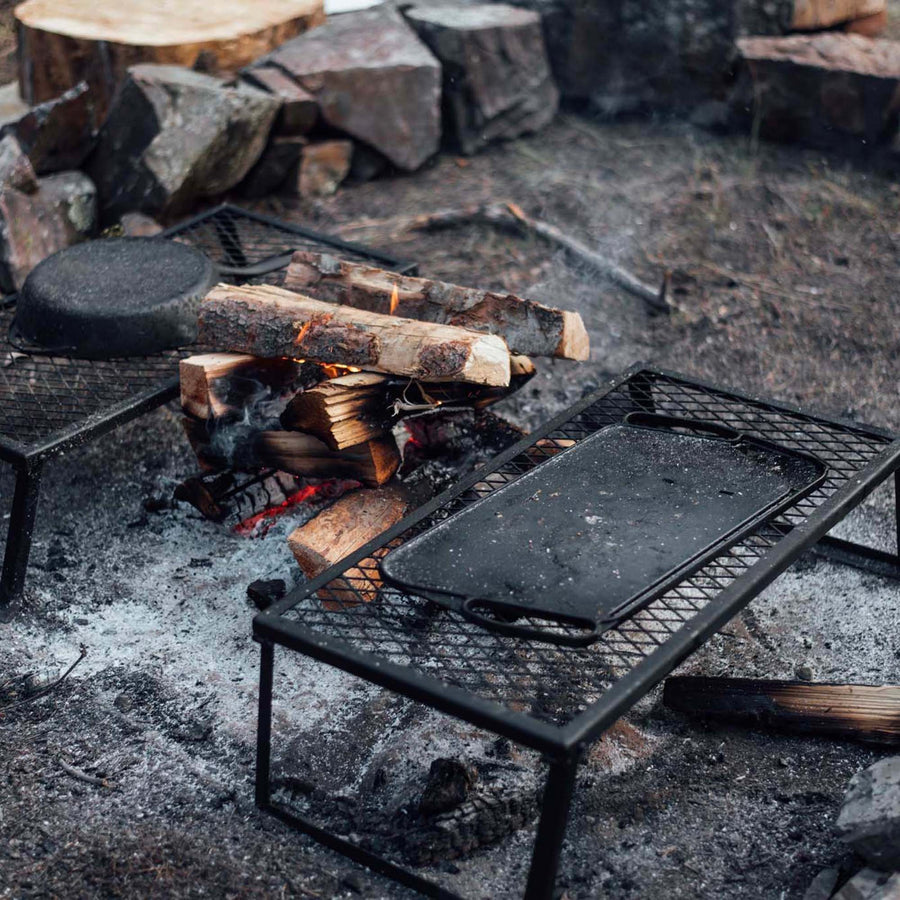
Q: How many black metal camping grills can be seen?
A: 2